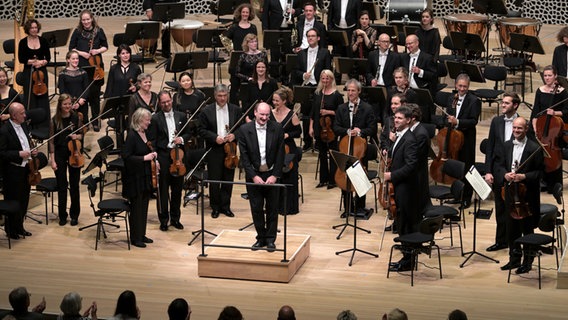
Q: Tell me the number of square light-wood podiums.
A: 1